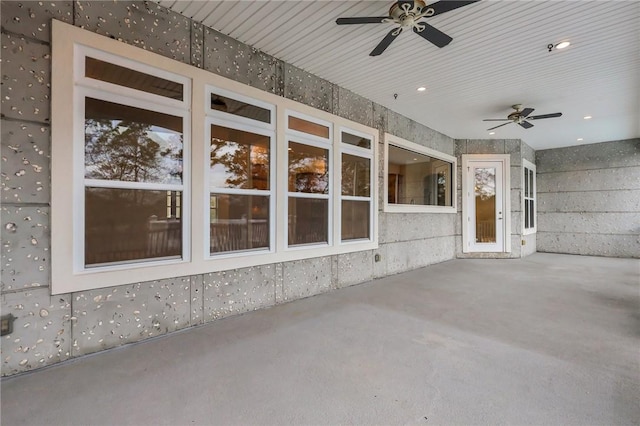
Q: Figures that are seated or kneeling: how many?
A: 0